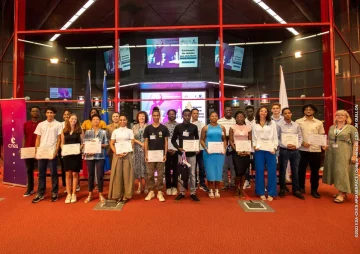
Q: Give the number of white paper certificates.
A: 12